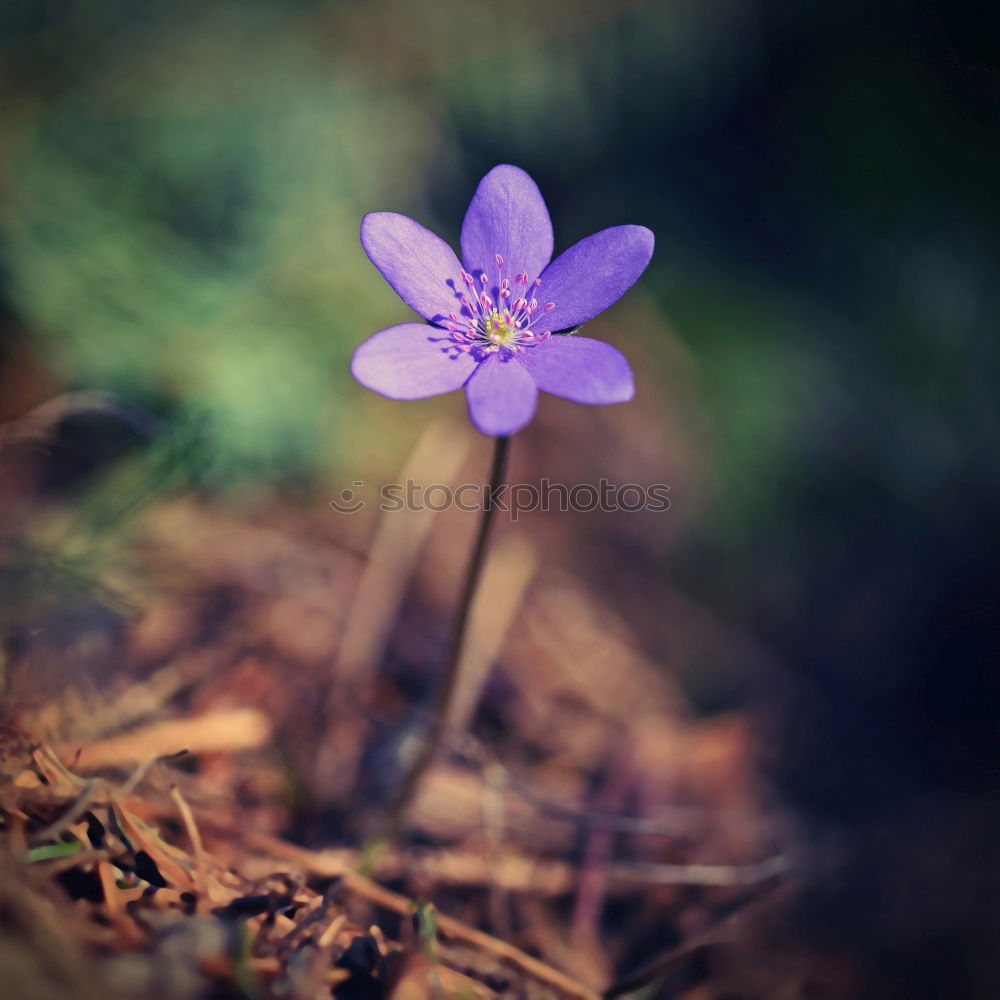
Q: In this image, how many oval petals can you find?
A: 6